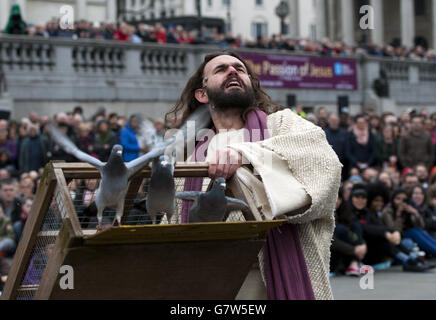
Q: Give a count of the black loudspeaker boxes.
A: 2